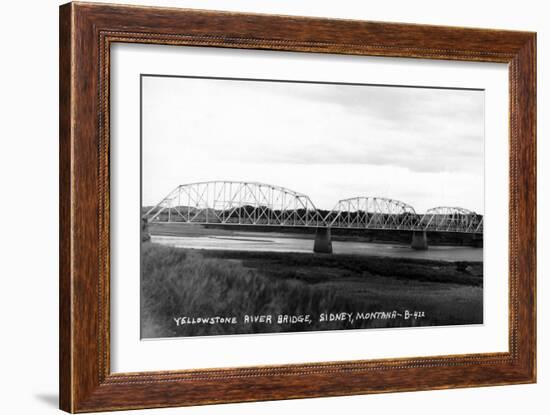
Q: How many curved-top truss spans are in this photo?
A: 3